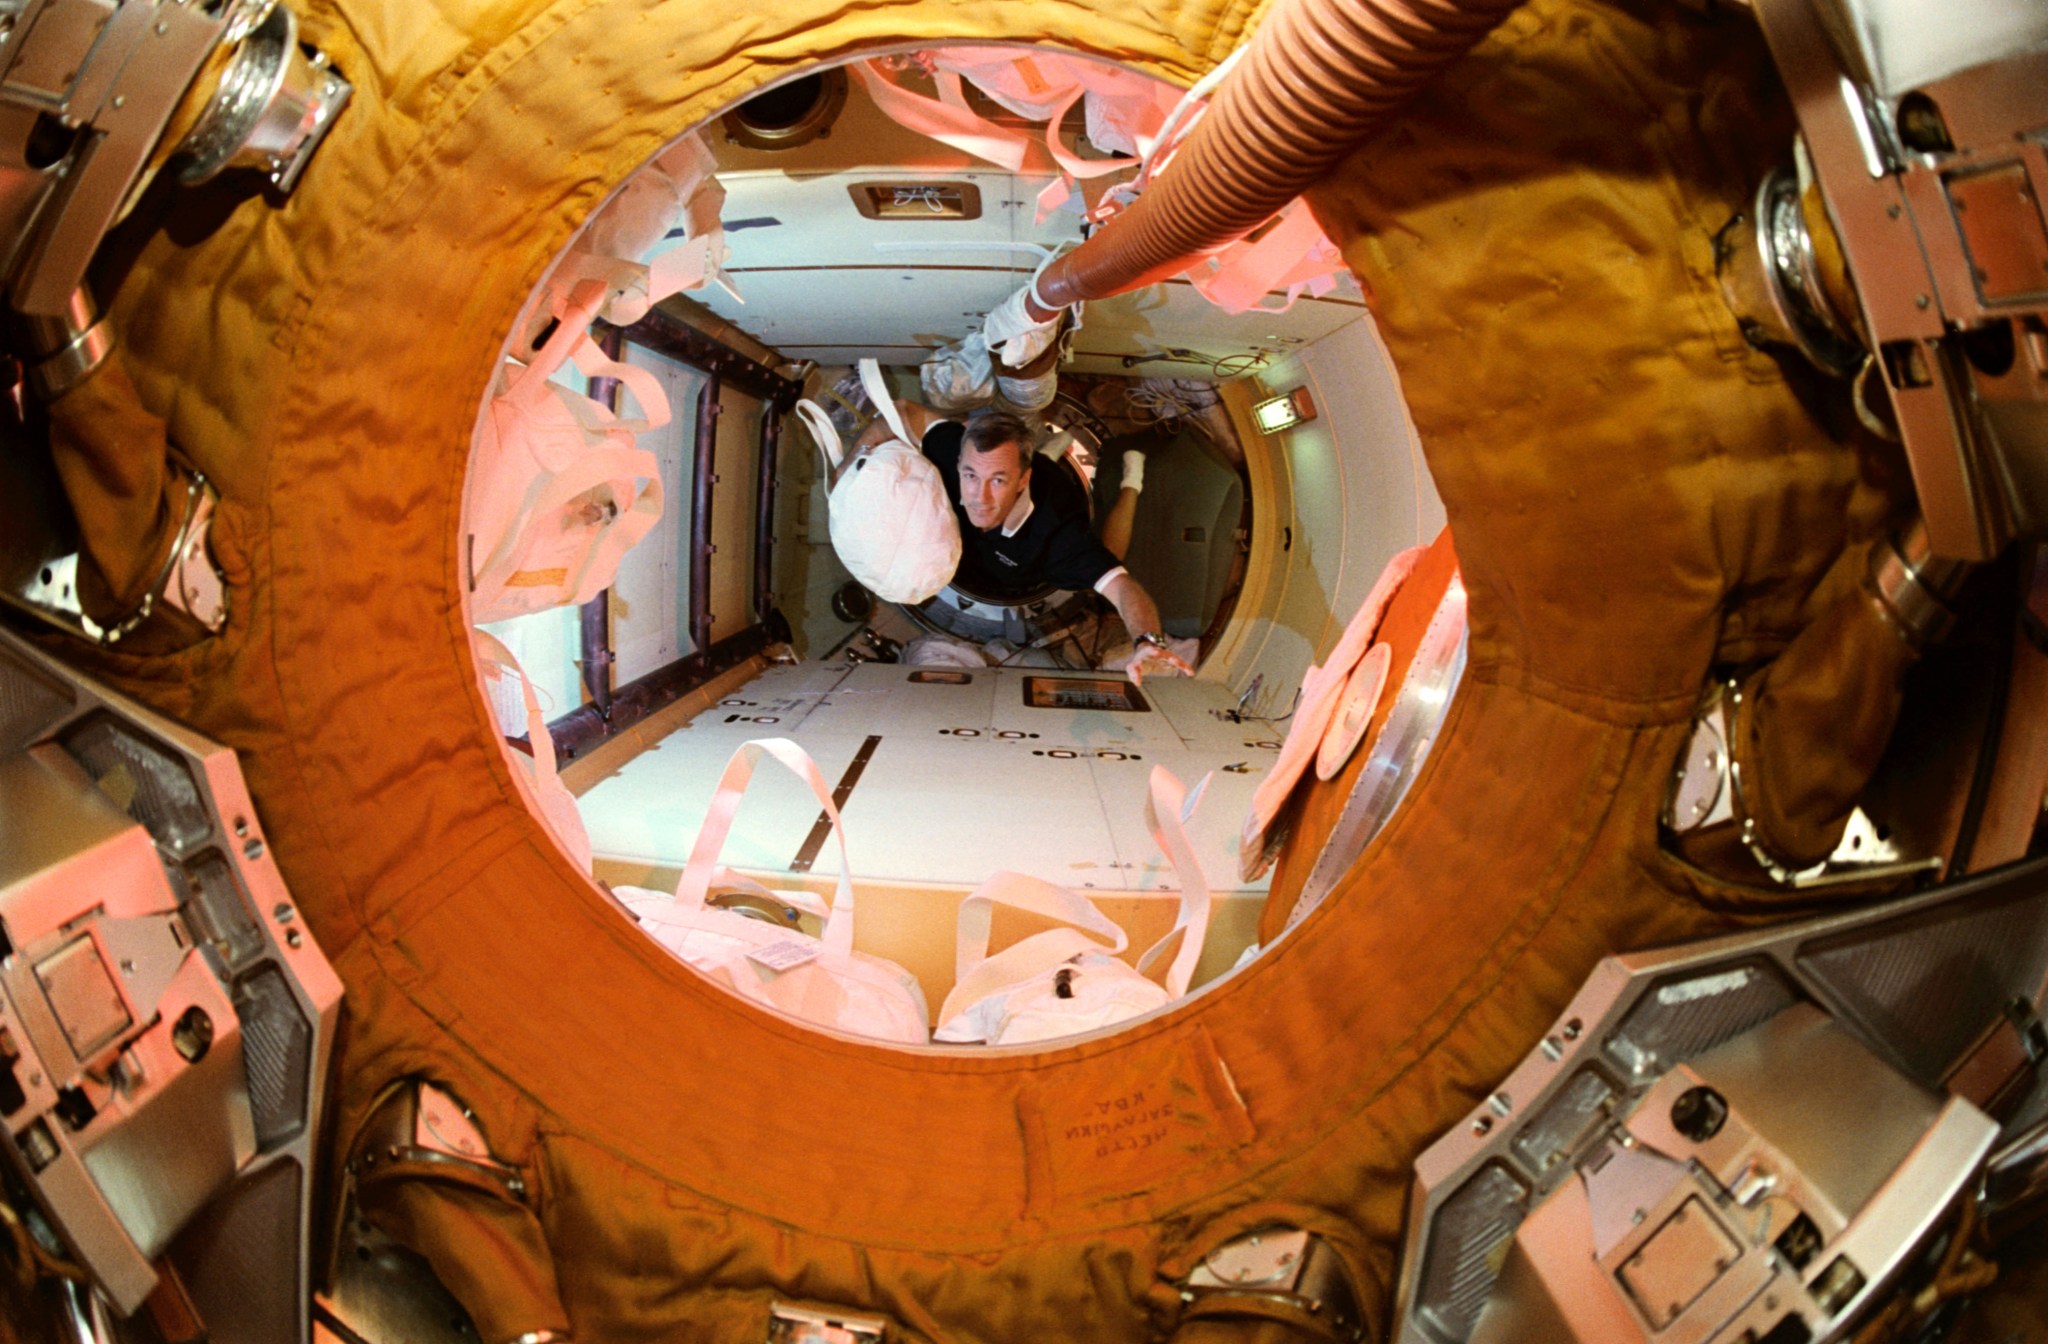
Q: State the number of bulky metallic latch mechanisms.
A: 4